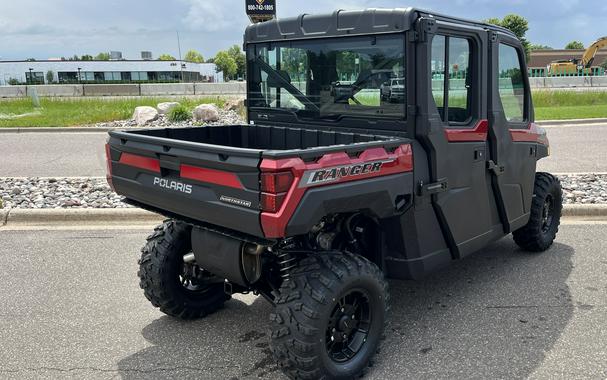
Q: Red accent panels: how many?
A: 5